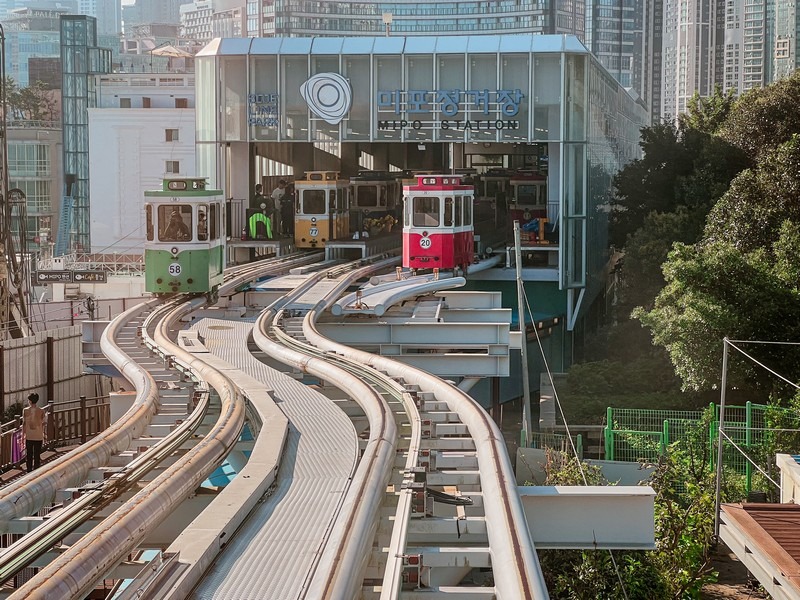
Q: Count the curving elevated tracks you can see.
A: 2